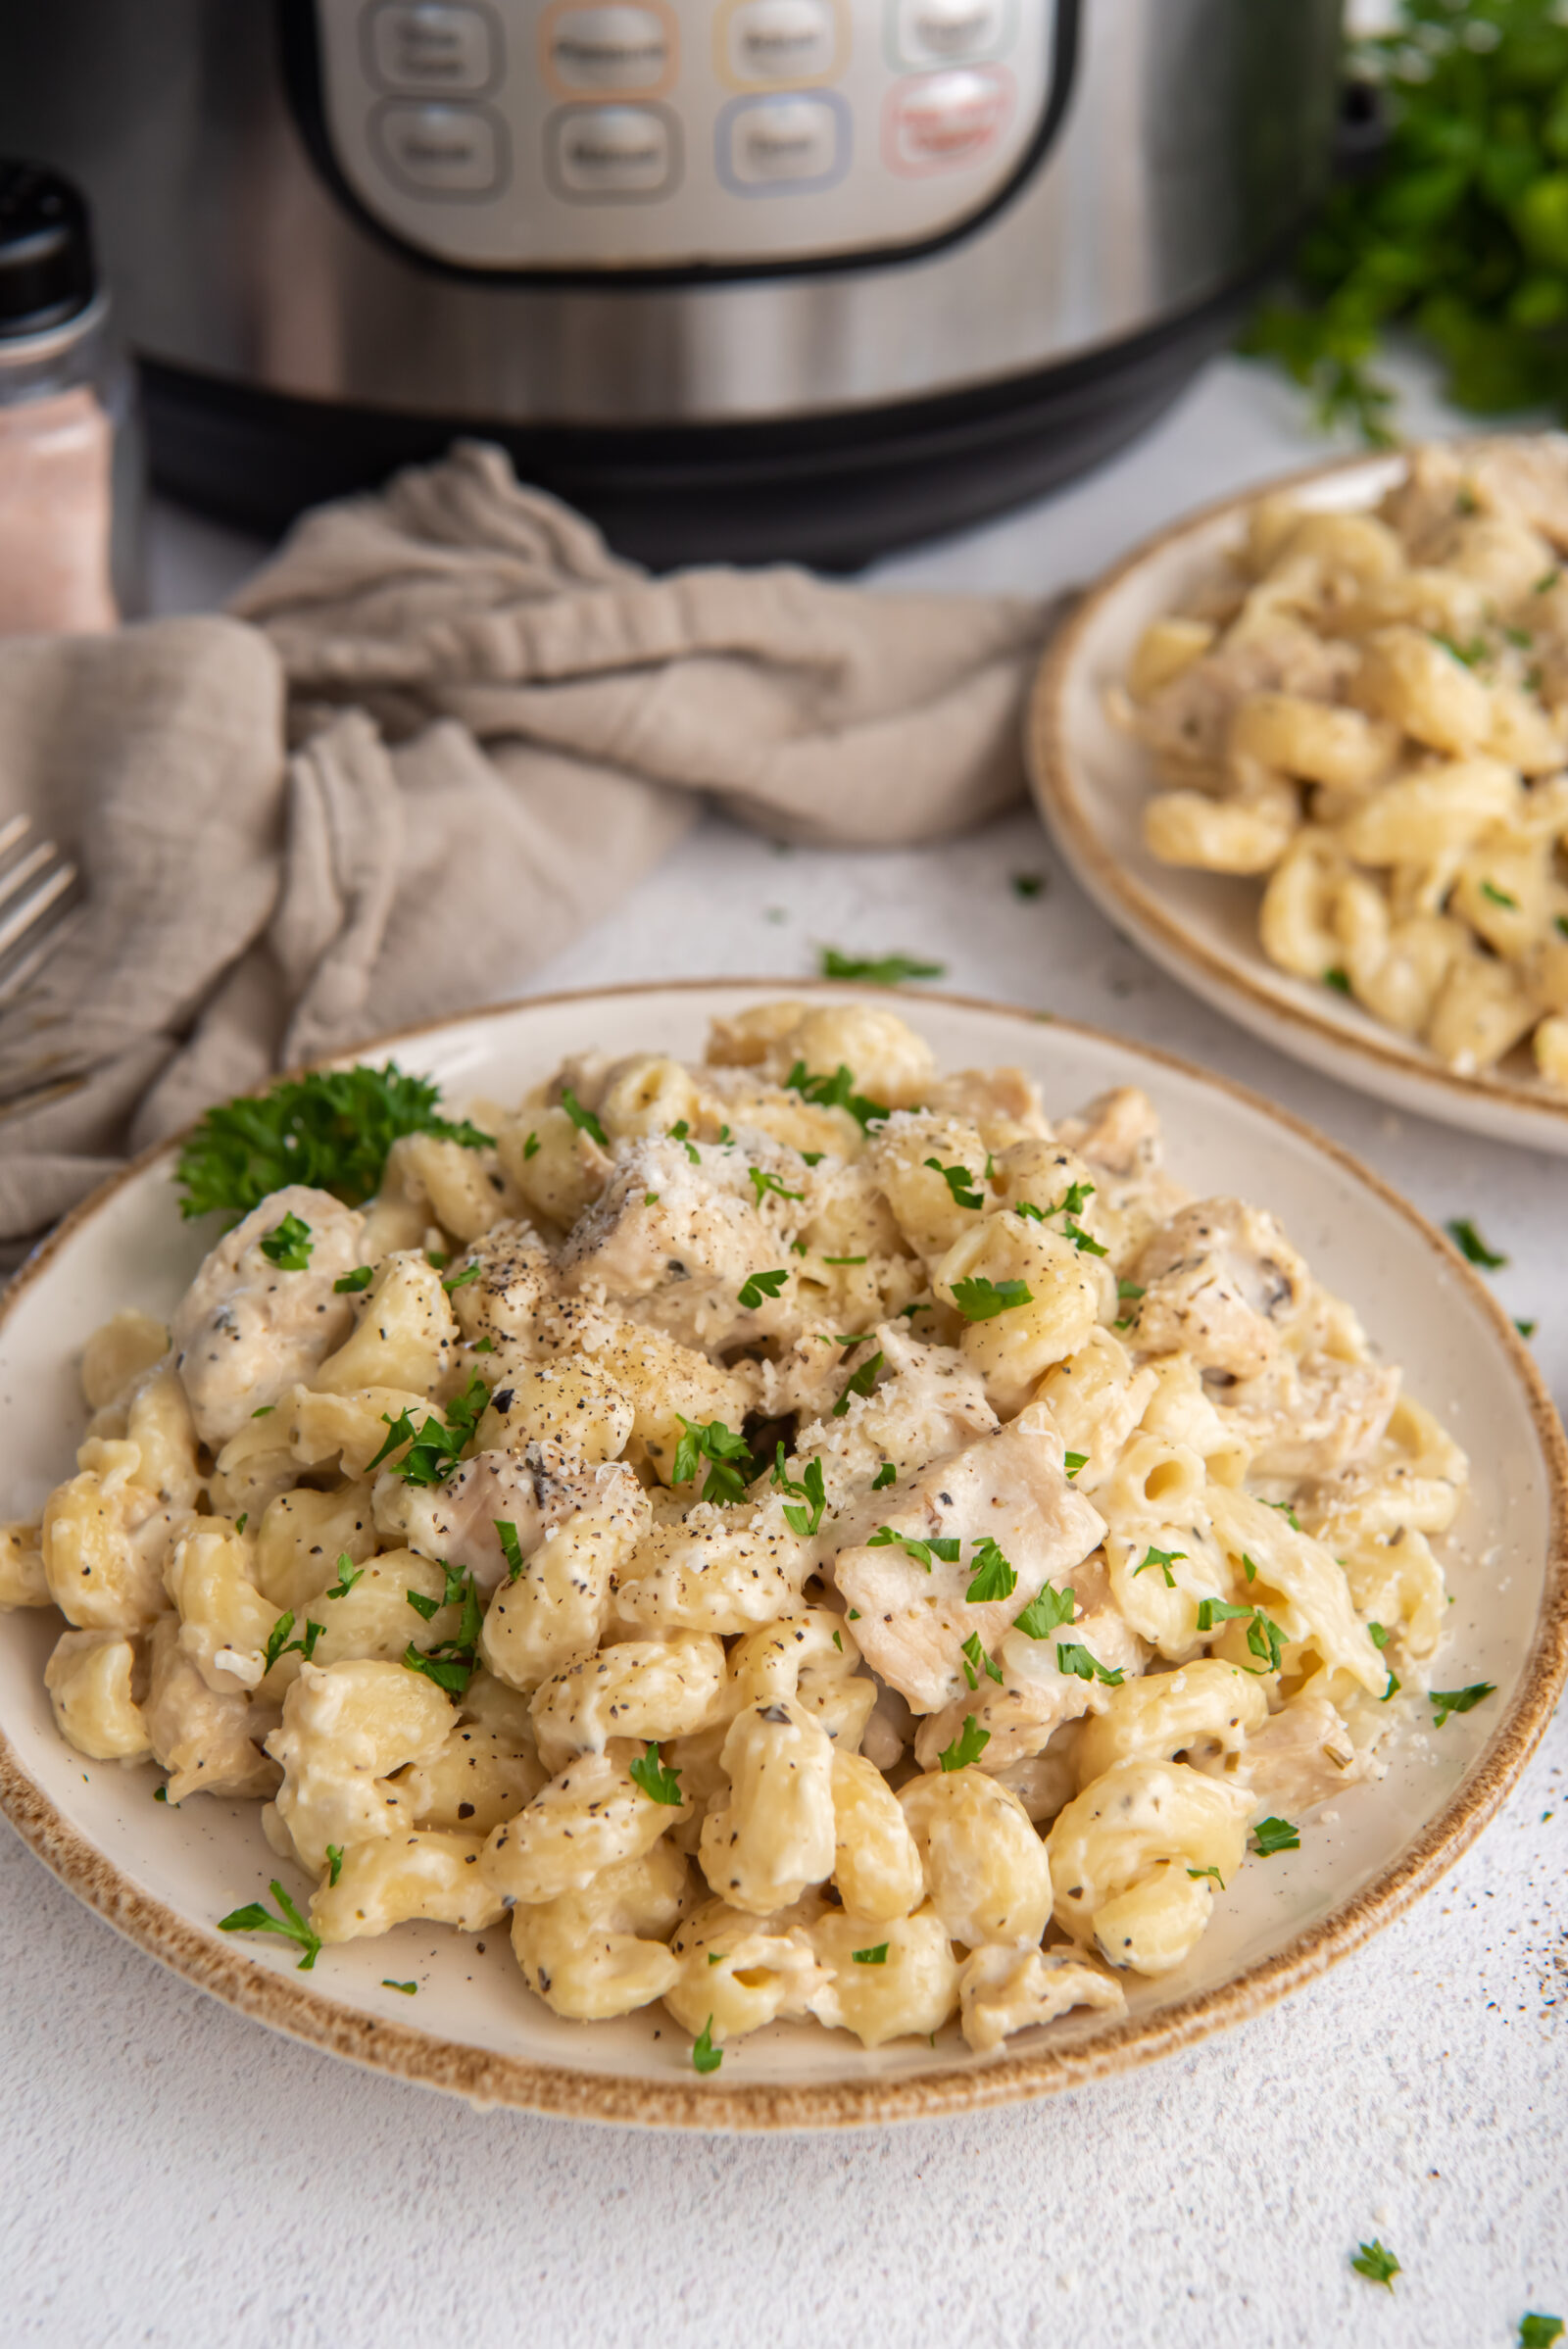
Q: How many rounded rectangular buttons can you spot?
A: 8